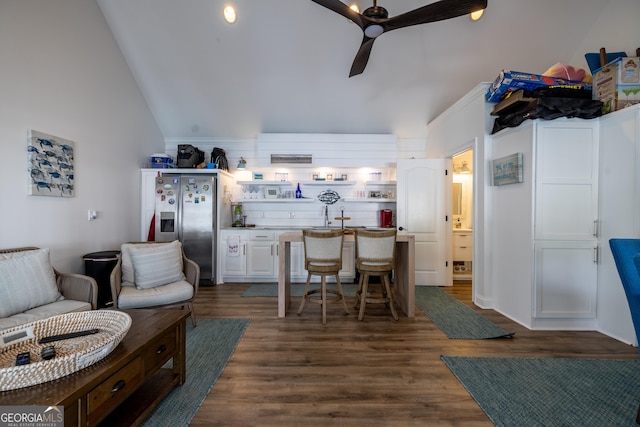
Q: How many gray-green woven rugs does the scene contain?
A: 4